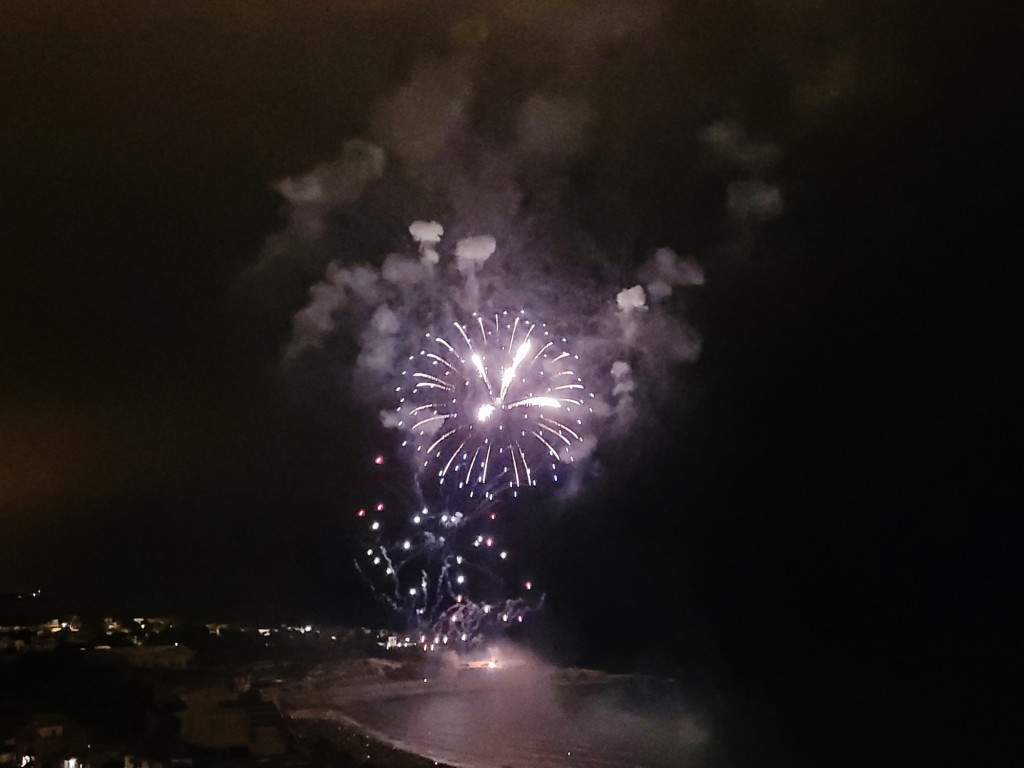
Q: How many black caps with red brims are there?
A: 0